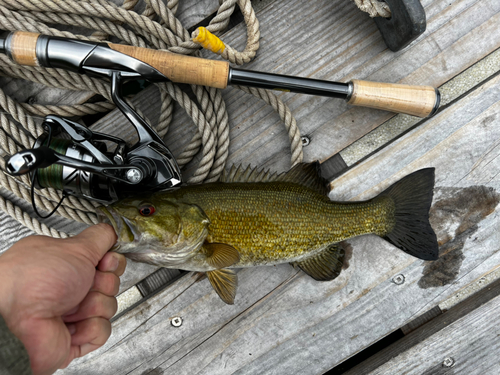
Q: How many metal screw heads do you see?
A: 4